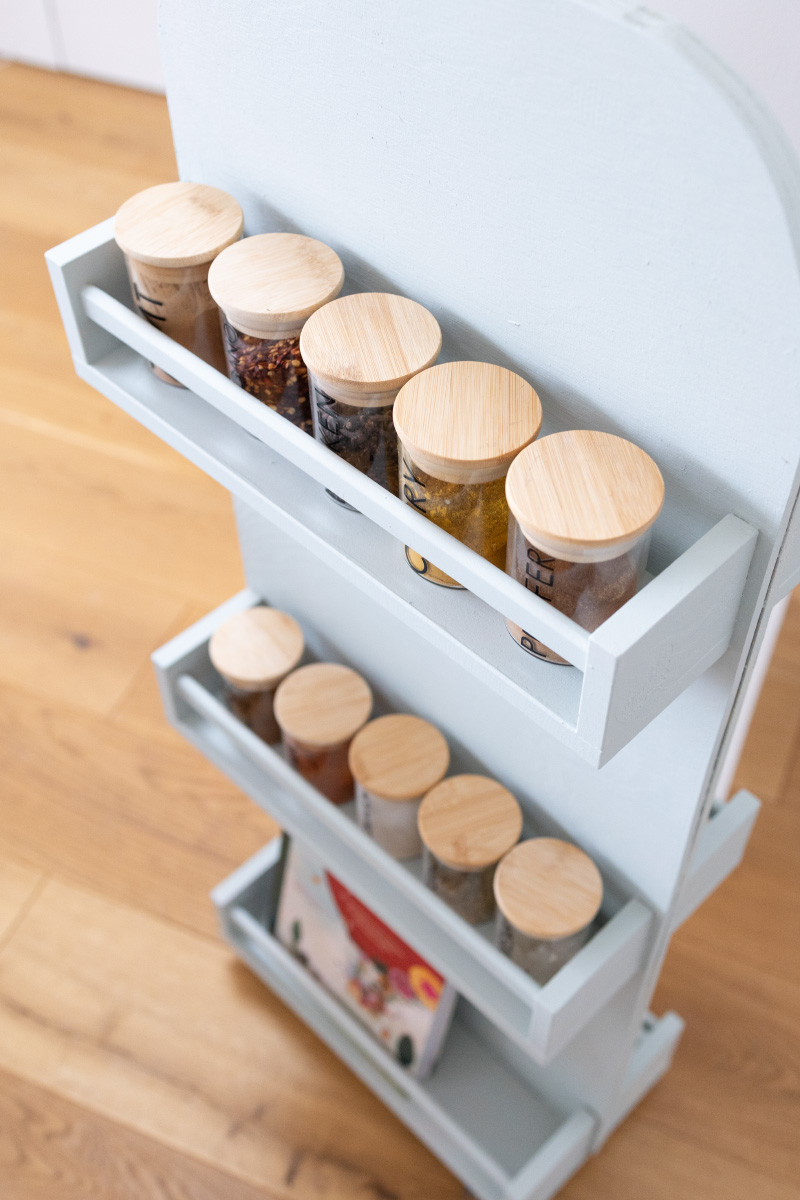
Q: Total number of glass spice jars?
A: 10